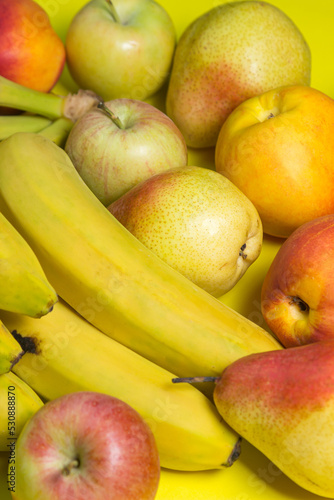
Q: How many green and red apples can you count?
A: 3